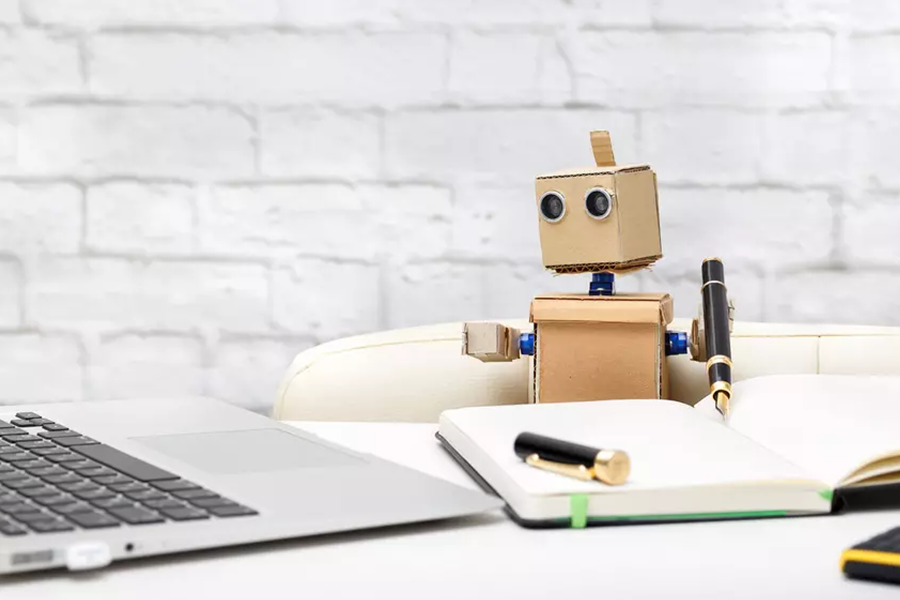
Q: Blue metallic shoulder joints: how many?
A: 2